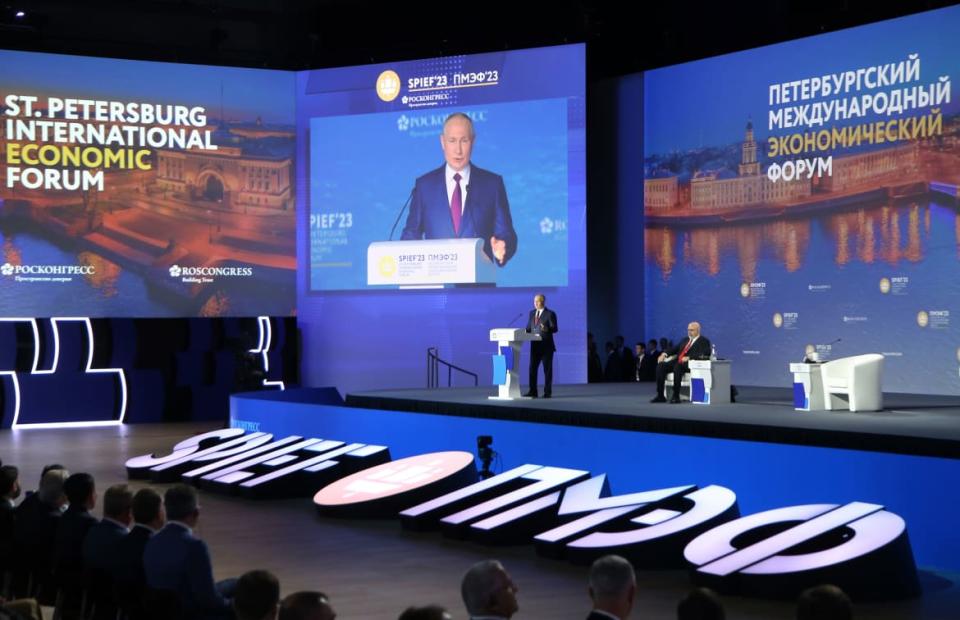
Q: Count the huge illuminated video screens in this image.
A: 3